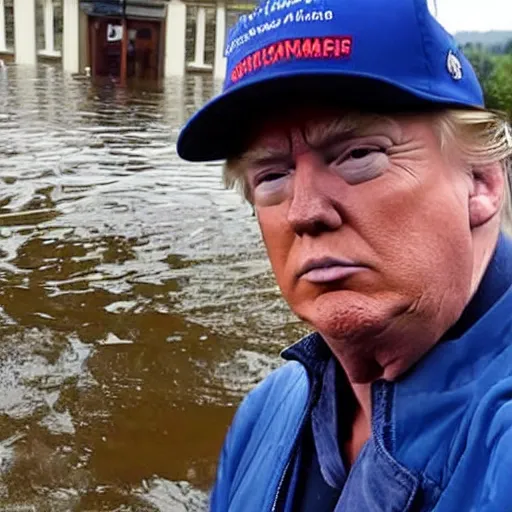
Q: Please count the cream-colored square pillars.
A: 4